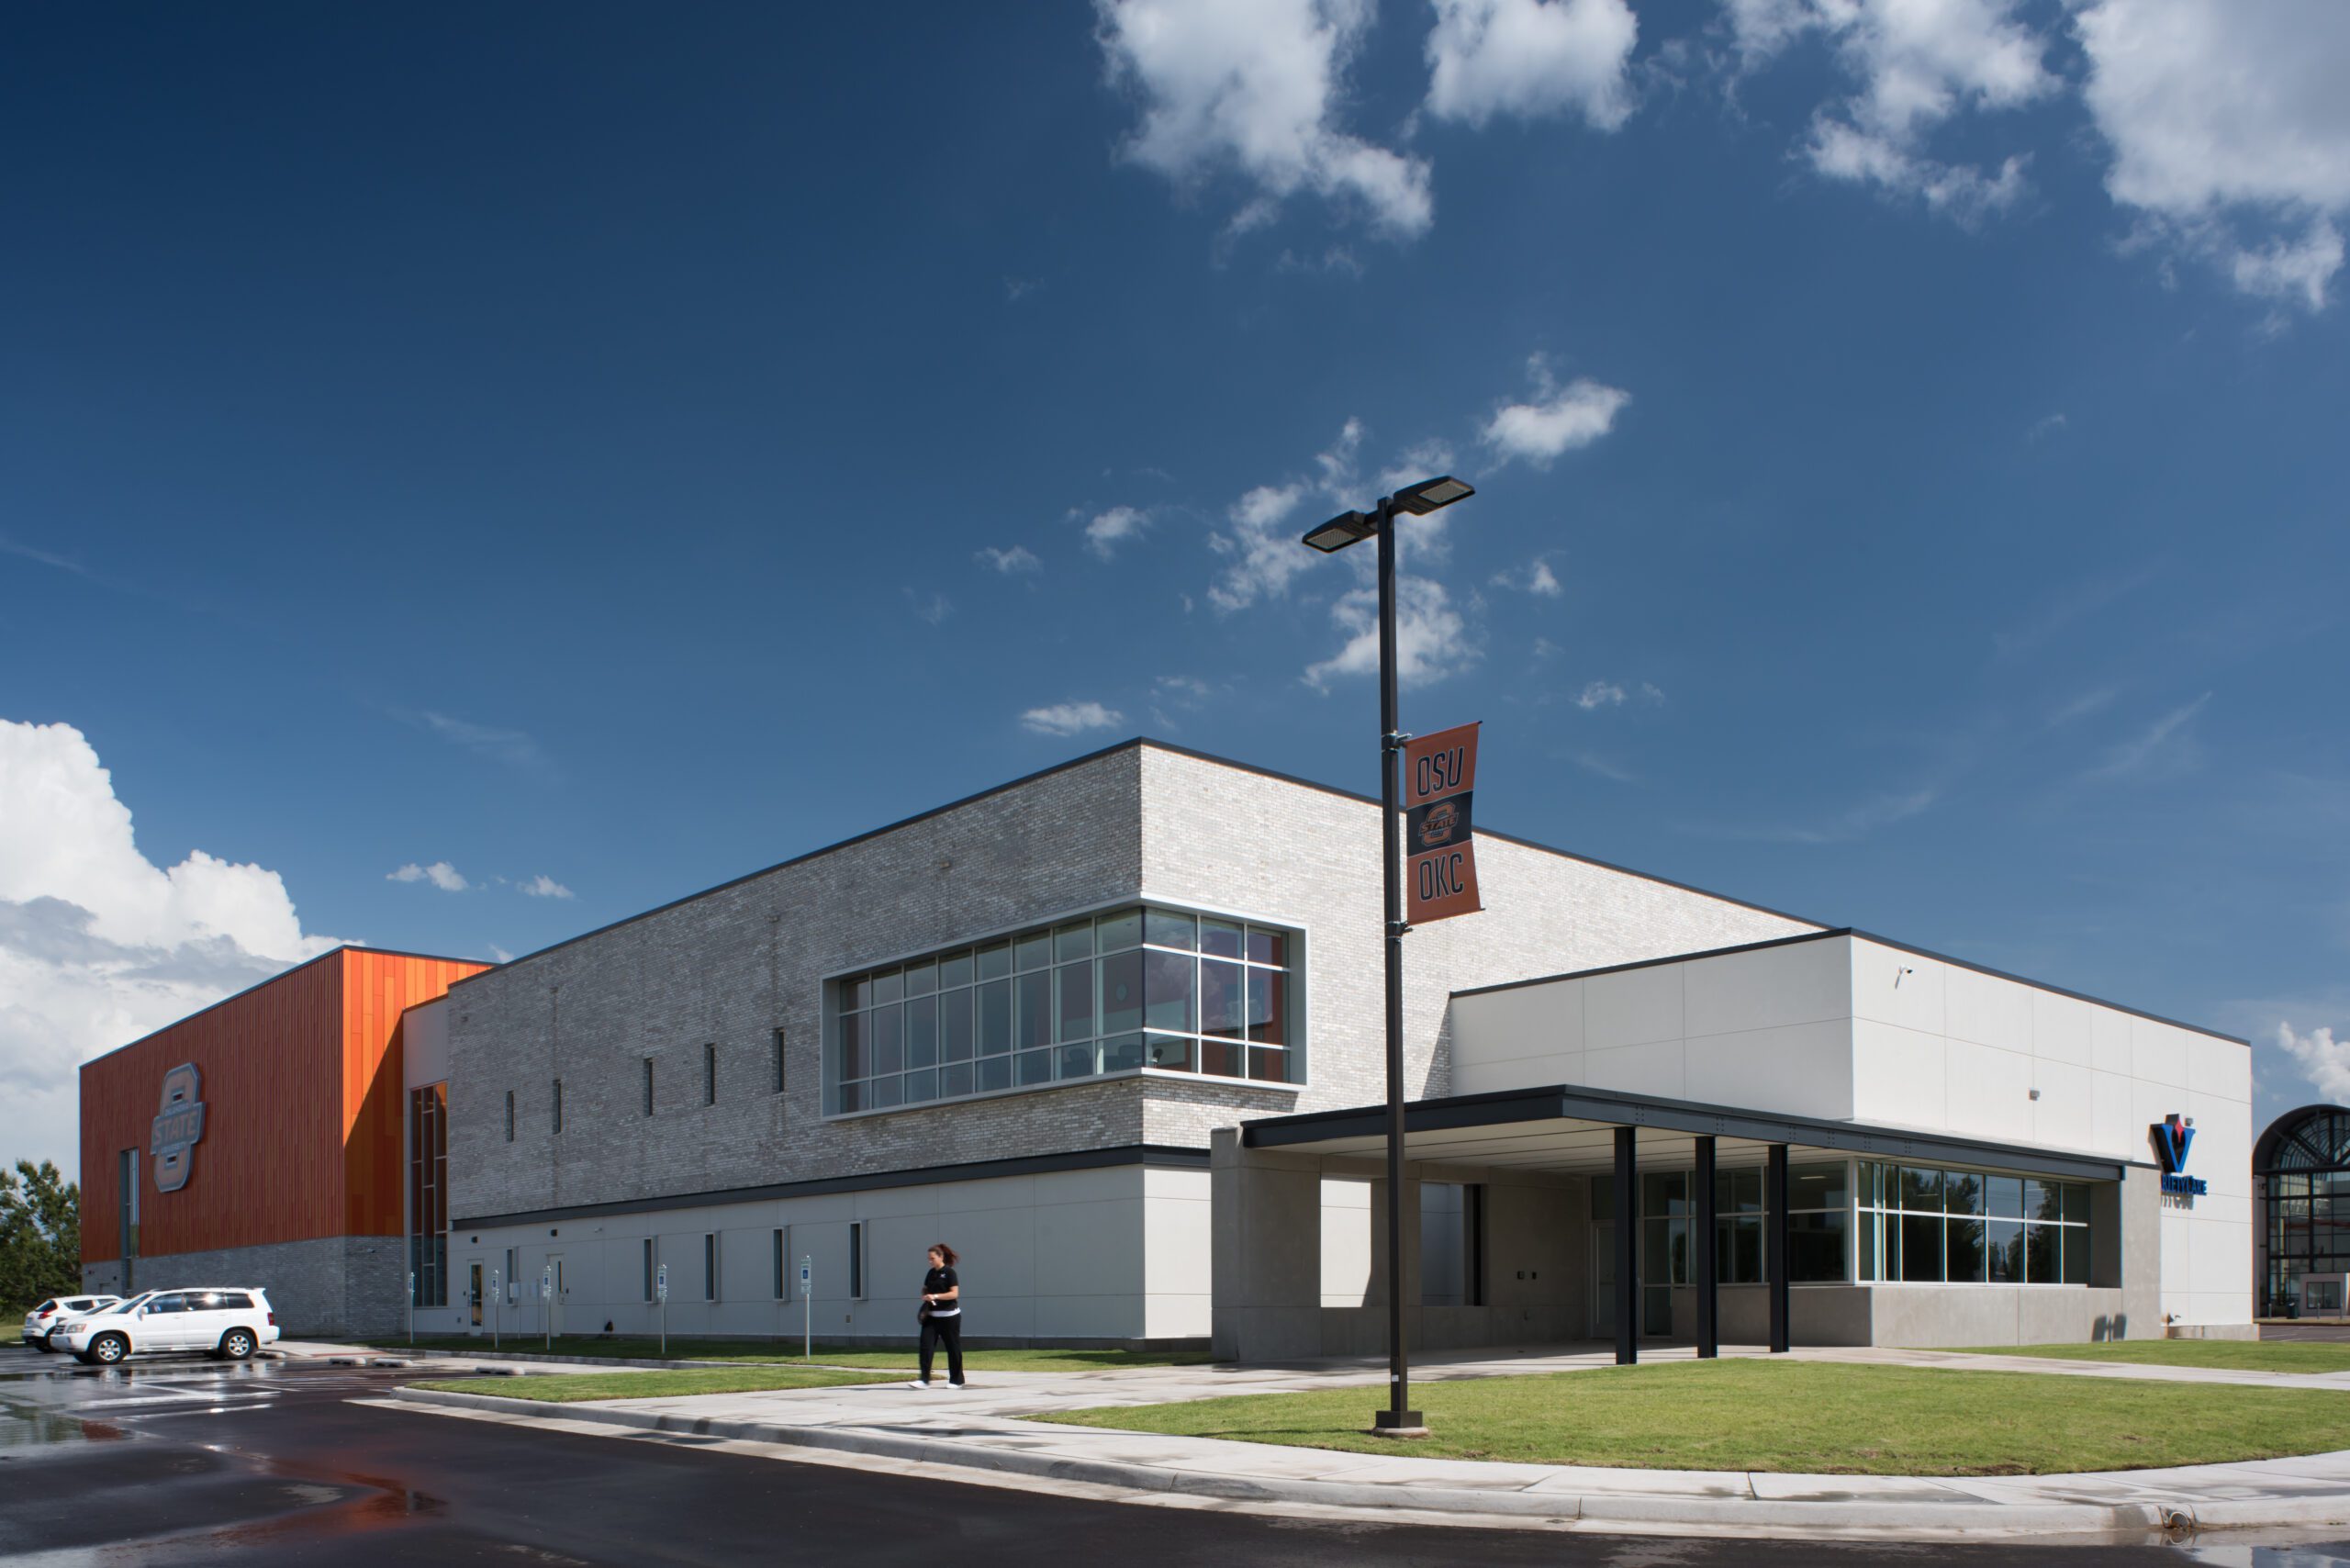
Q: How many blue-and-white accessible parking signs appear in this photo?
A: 5